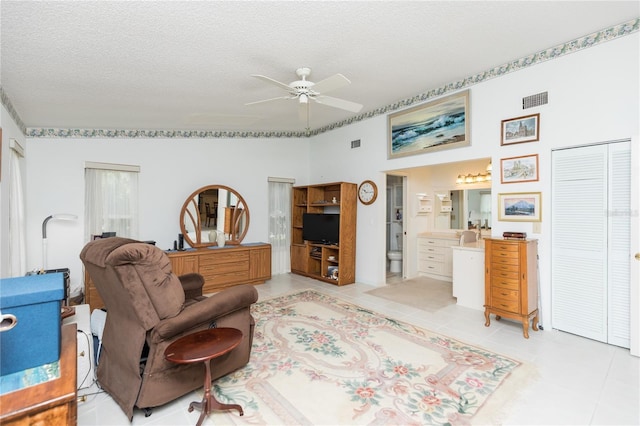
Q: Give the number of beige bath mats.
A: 1